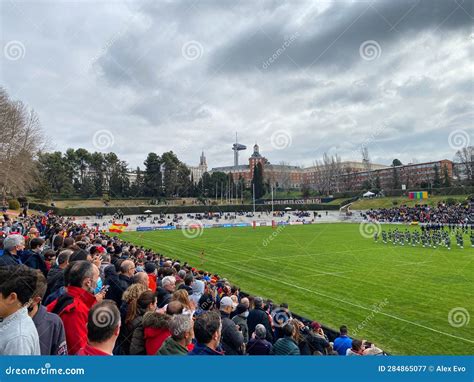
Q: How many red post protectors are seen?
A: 2